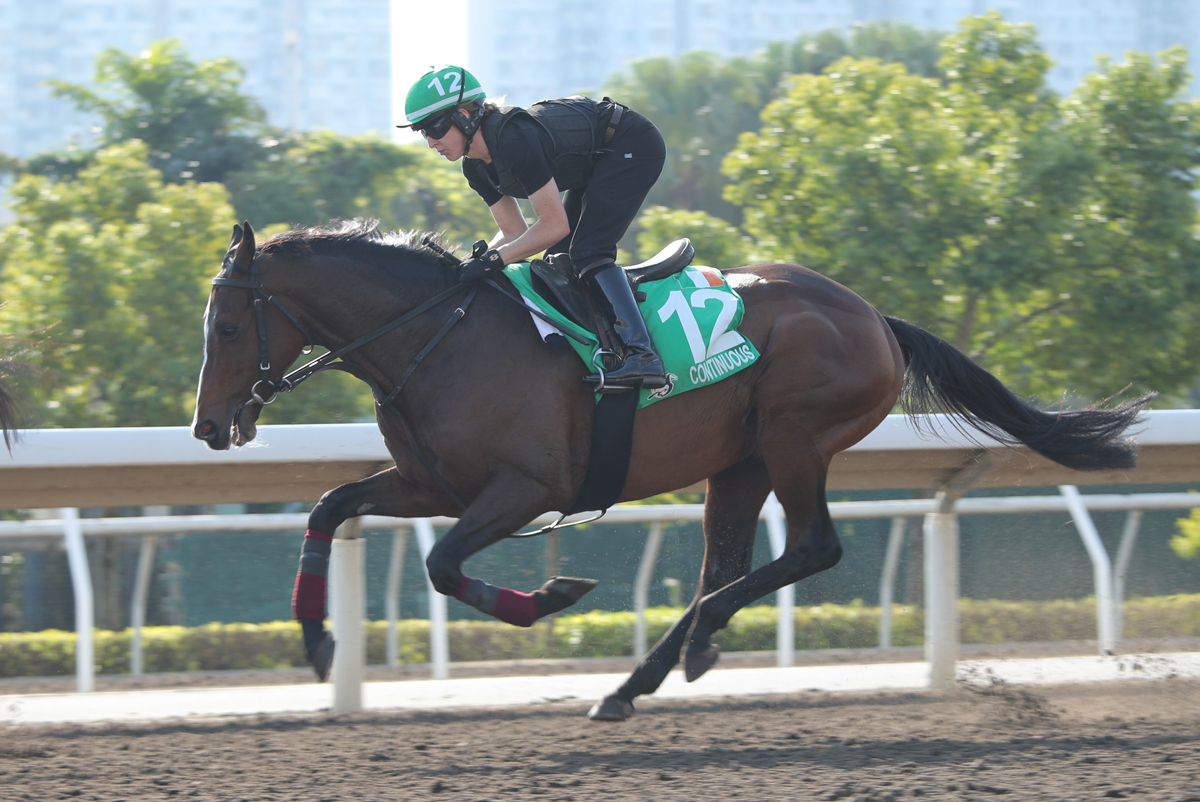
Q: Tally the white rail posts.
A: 11